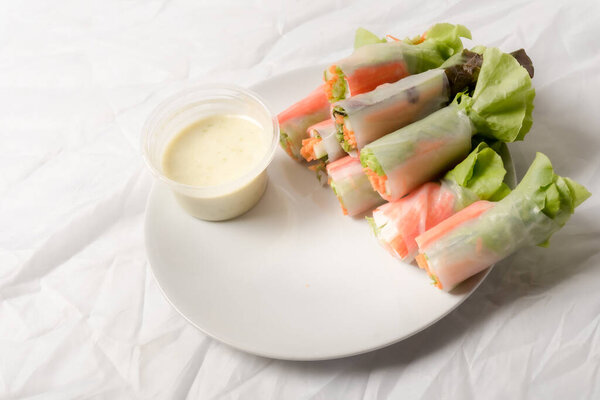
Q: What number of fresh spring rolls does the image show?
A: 8